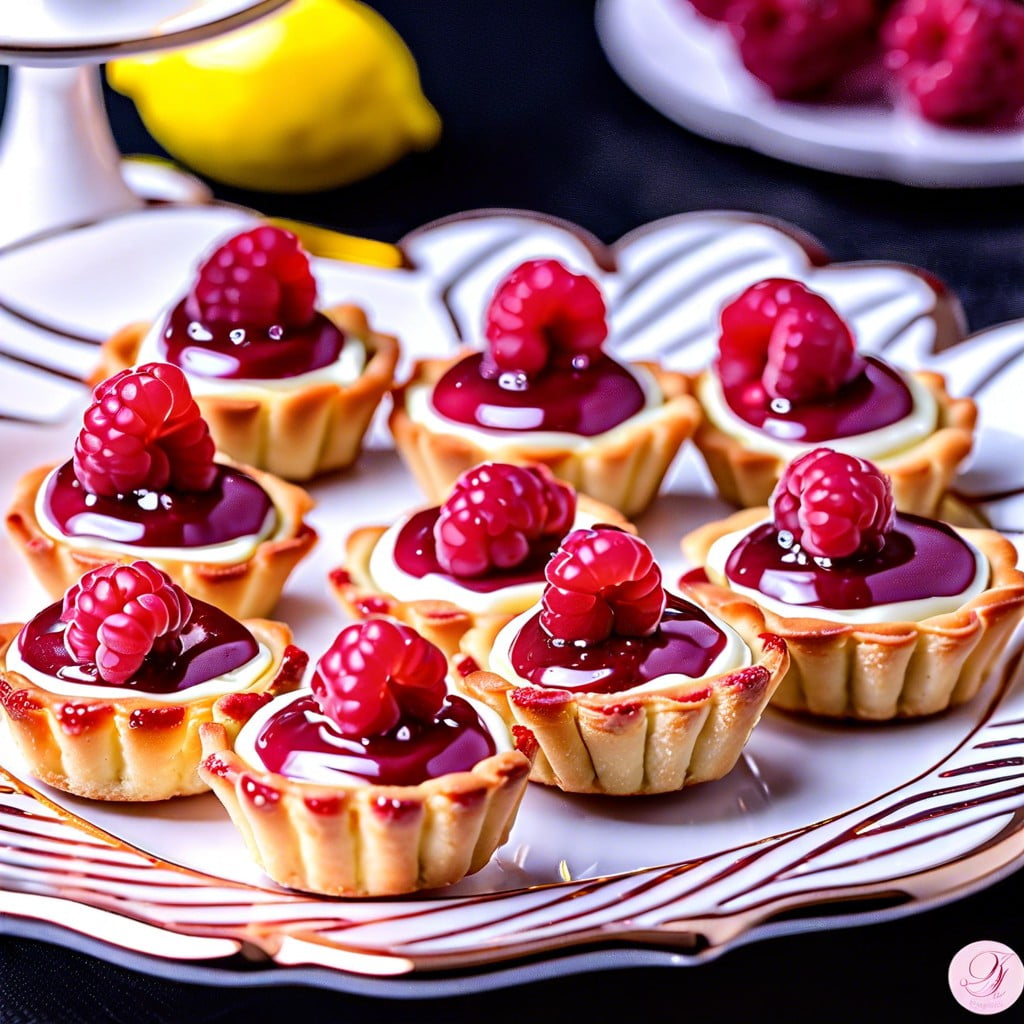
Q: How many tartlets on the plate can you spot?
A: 9